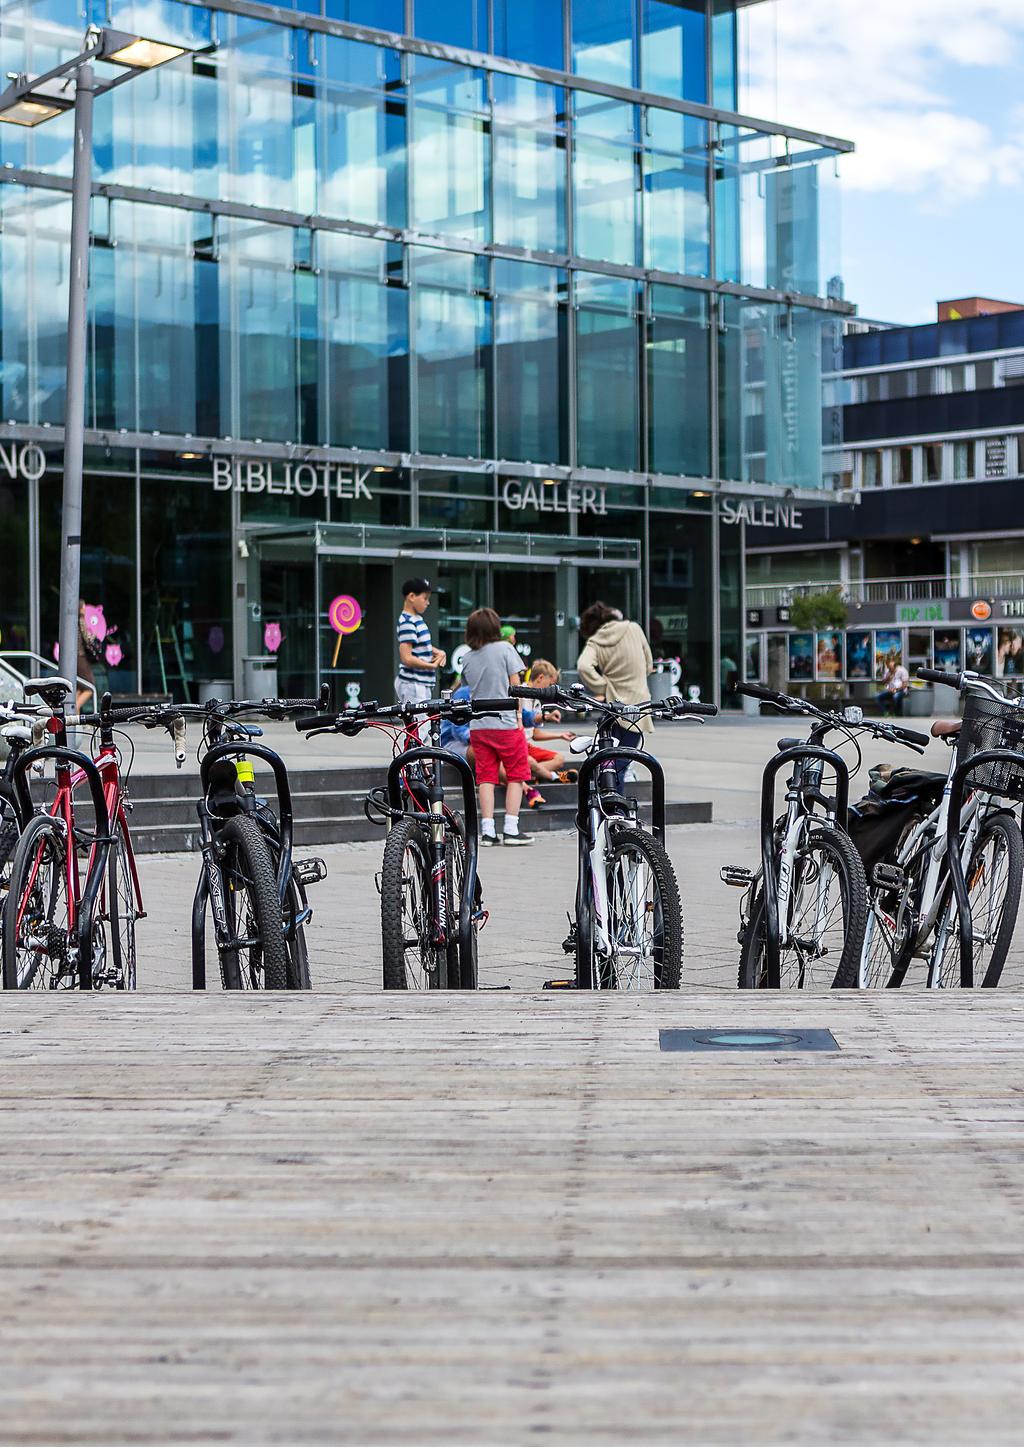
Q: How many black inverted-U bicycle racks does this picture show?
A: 6